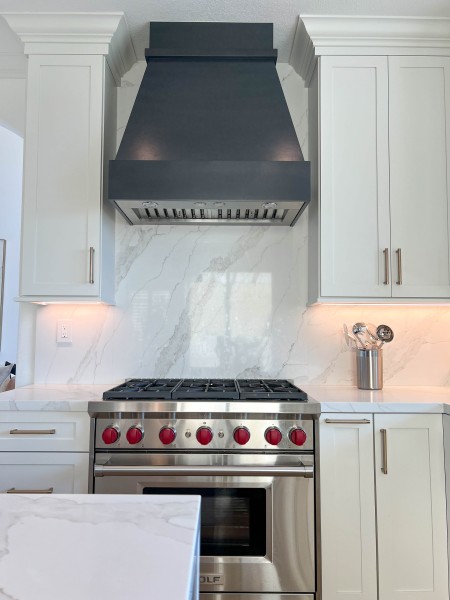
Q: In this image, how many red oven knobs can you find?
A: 7